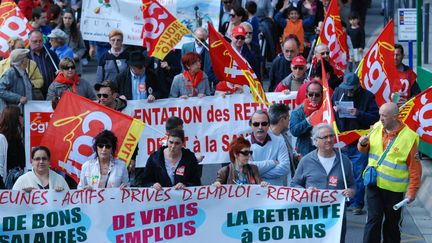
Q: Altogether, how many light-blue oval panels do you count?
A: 3